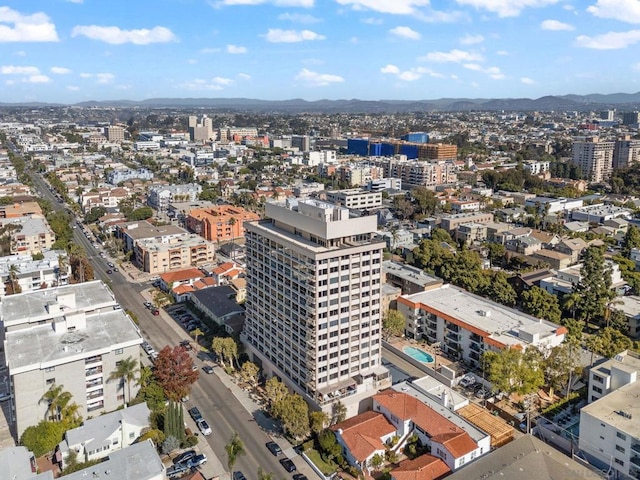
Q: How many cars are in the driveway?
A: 3